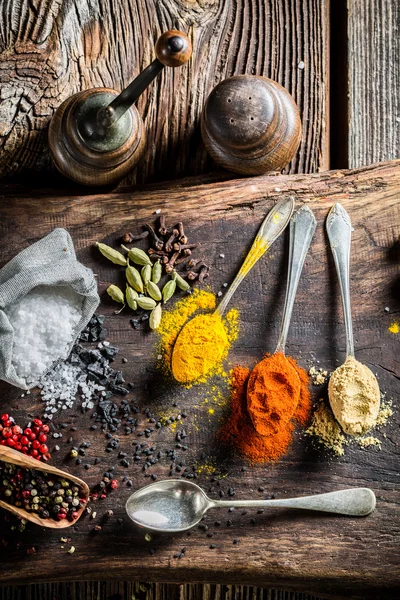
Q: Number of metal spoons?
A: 4